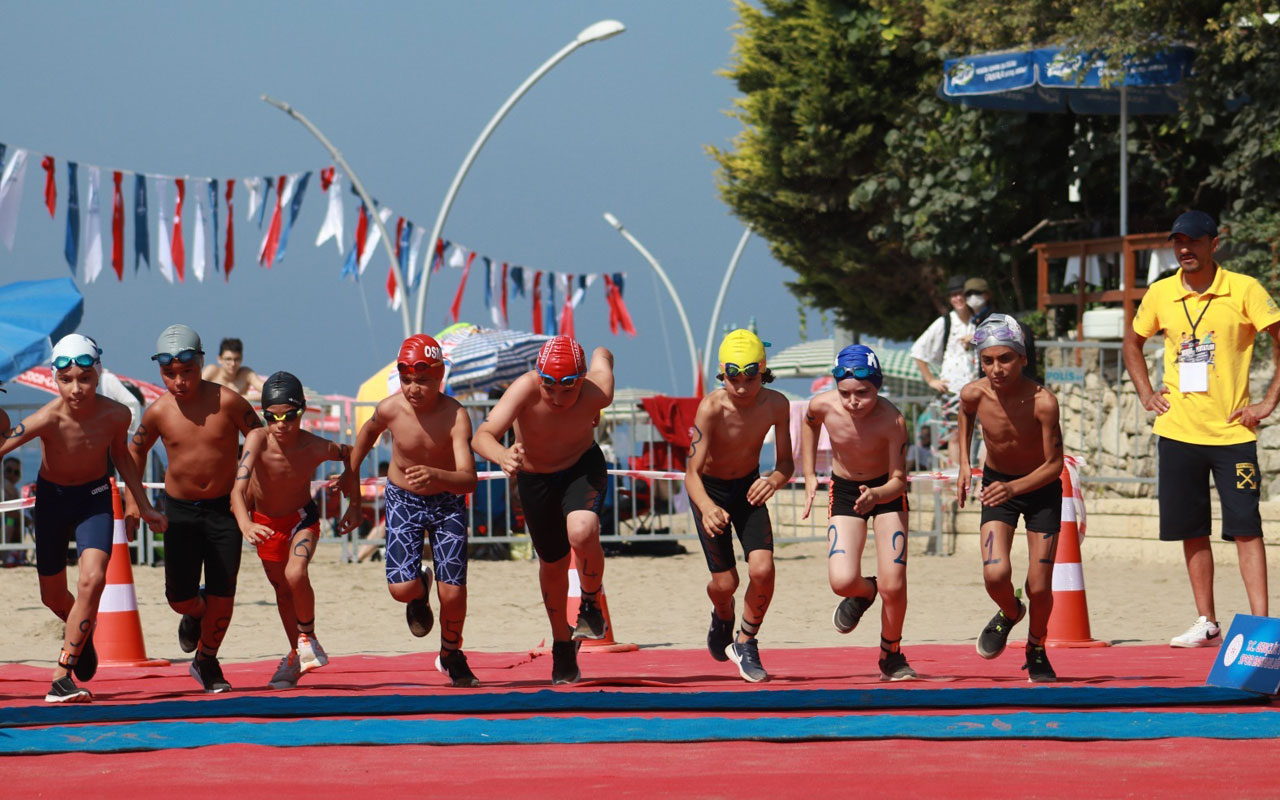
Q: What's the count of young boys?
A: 8